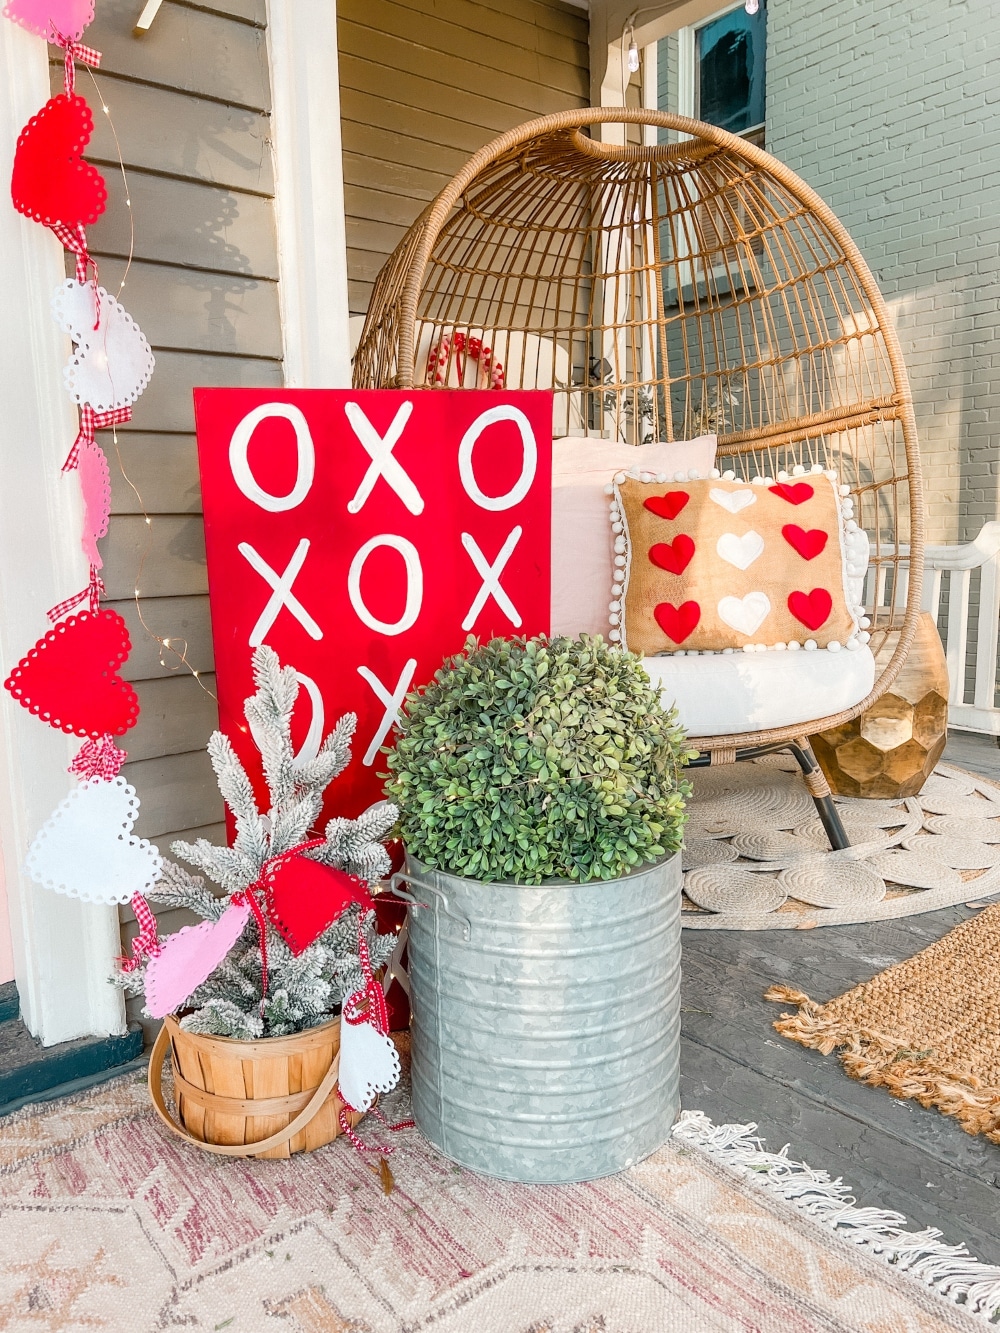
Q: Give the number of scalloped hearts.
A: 9